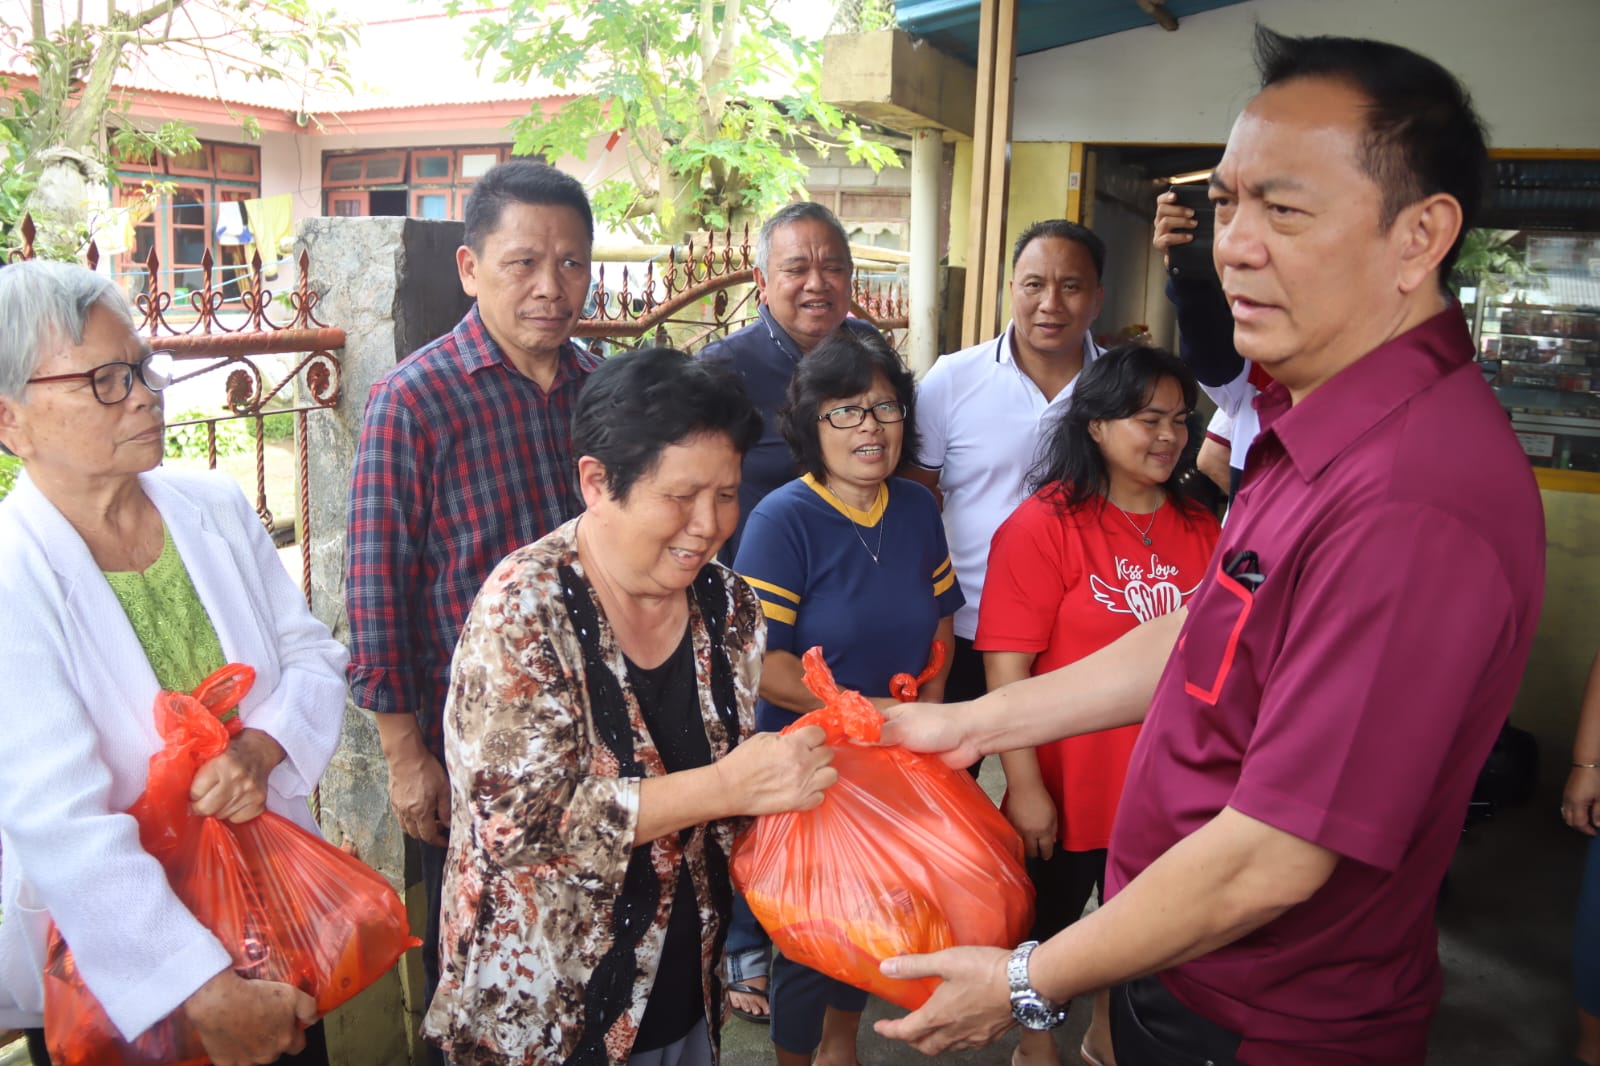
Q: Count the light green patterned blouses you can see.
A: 1